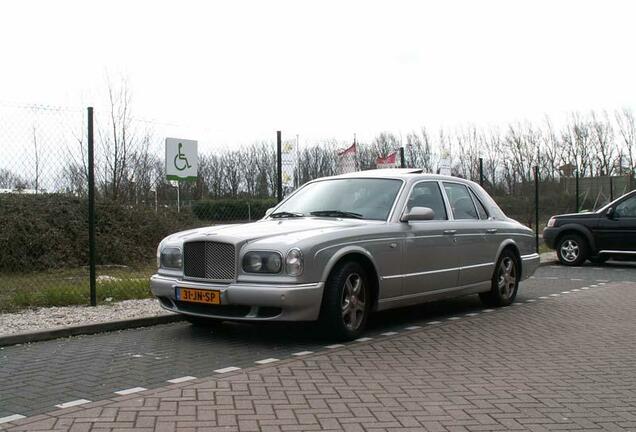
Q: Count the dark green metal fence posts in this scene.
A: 7